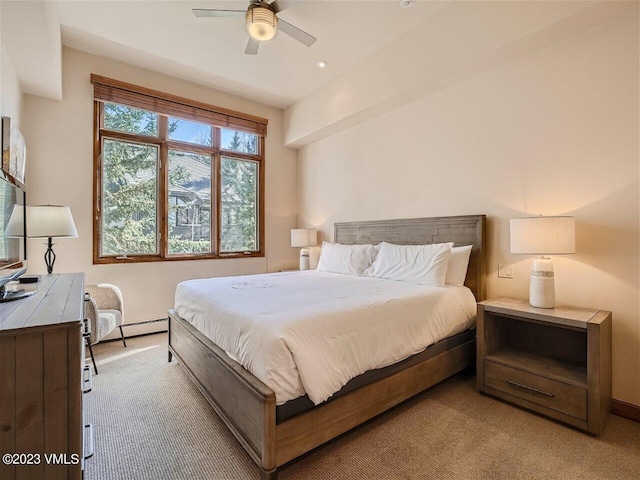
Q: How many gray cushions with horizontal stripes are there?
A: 0